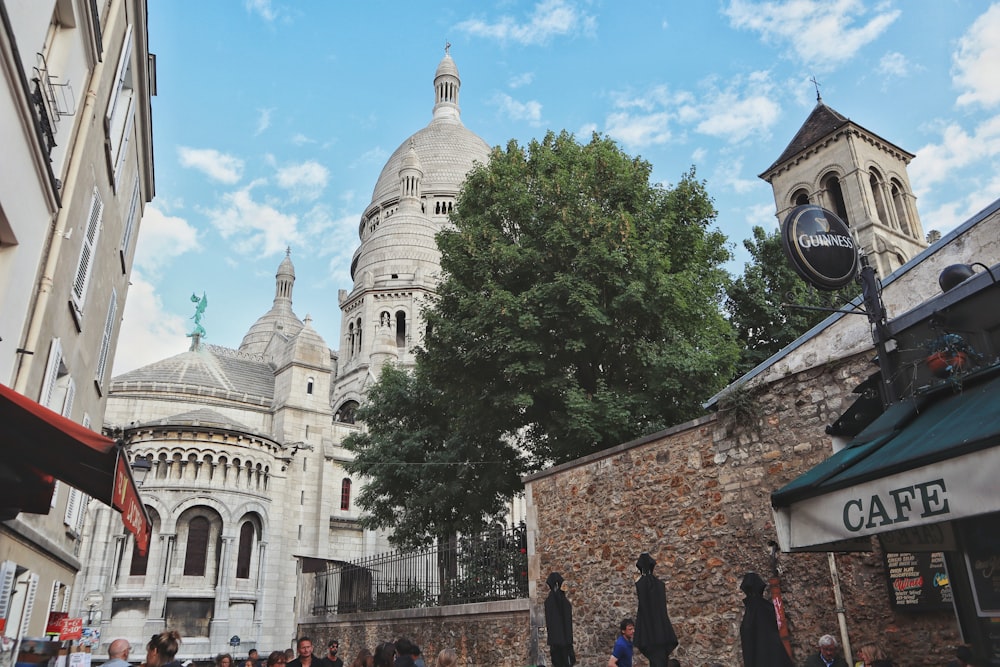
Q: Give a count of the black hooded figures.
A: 3